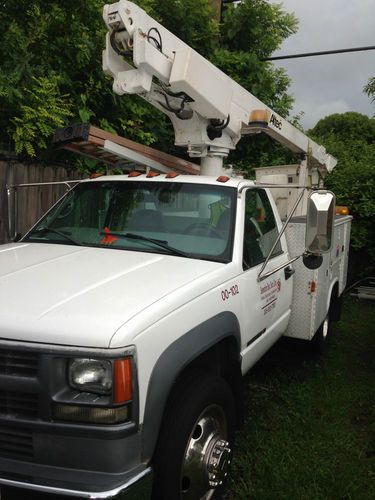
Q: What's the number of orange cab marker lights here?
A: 5